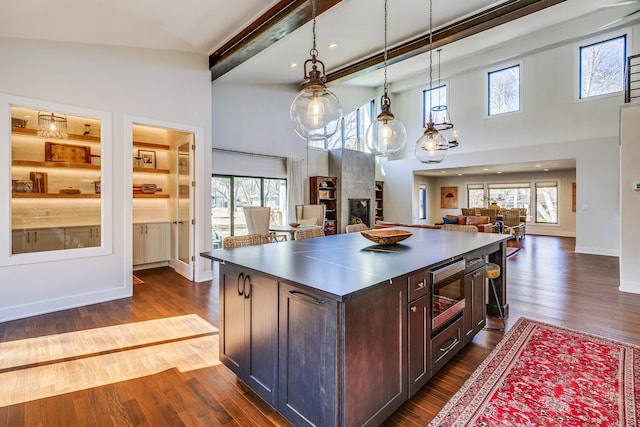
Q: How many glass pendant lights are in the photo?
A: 3